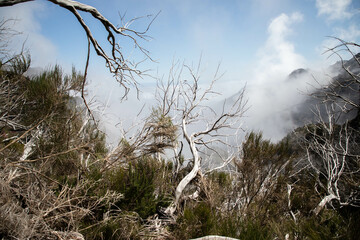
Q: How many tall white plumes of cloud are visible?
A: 1